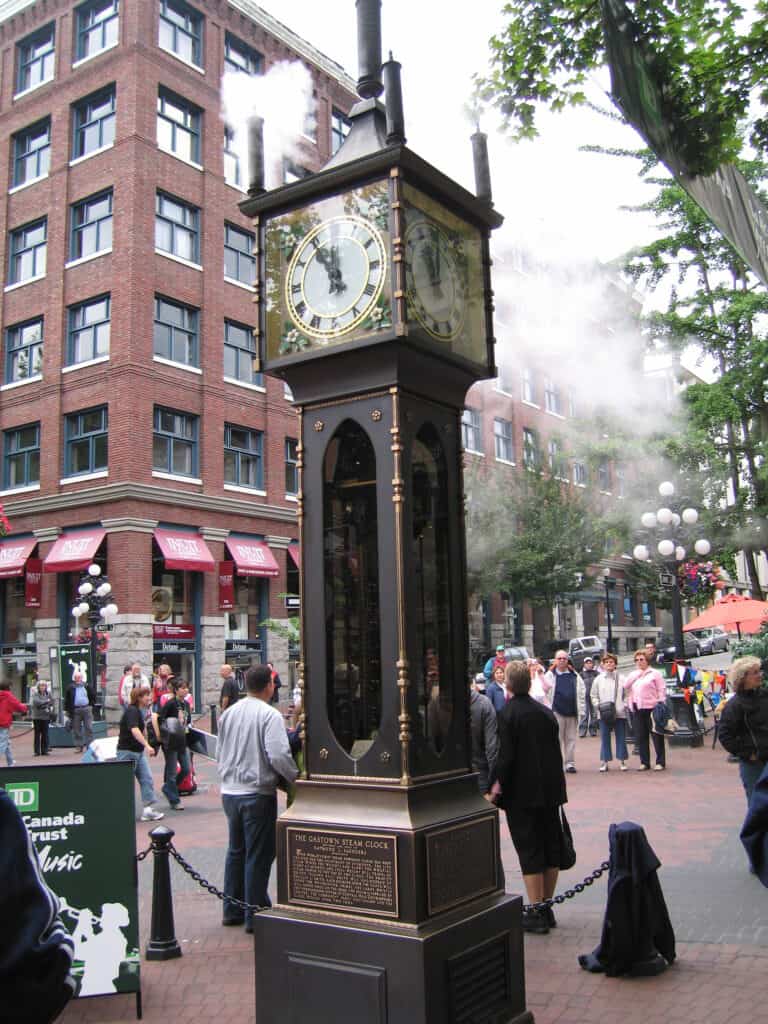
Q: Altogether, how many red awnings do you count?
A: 5